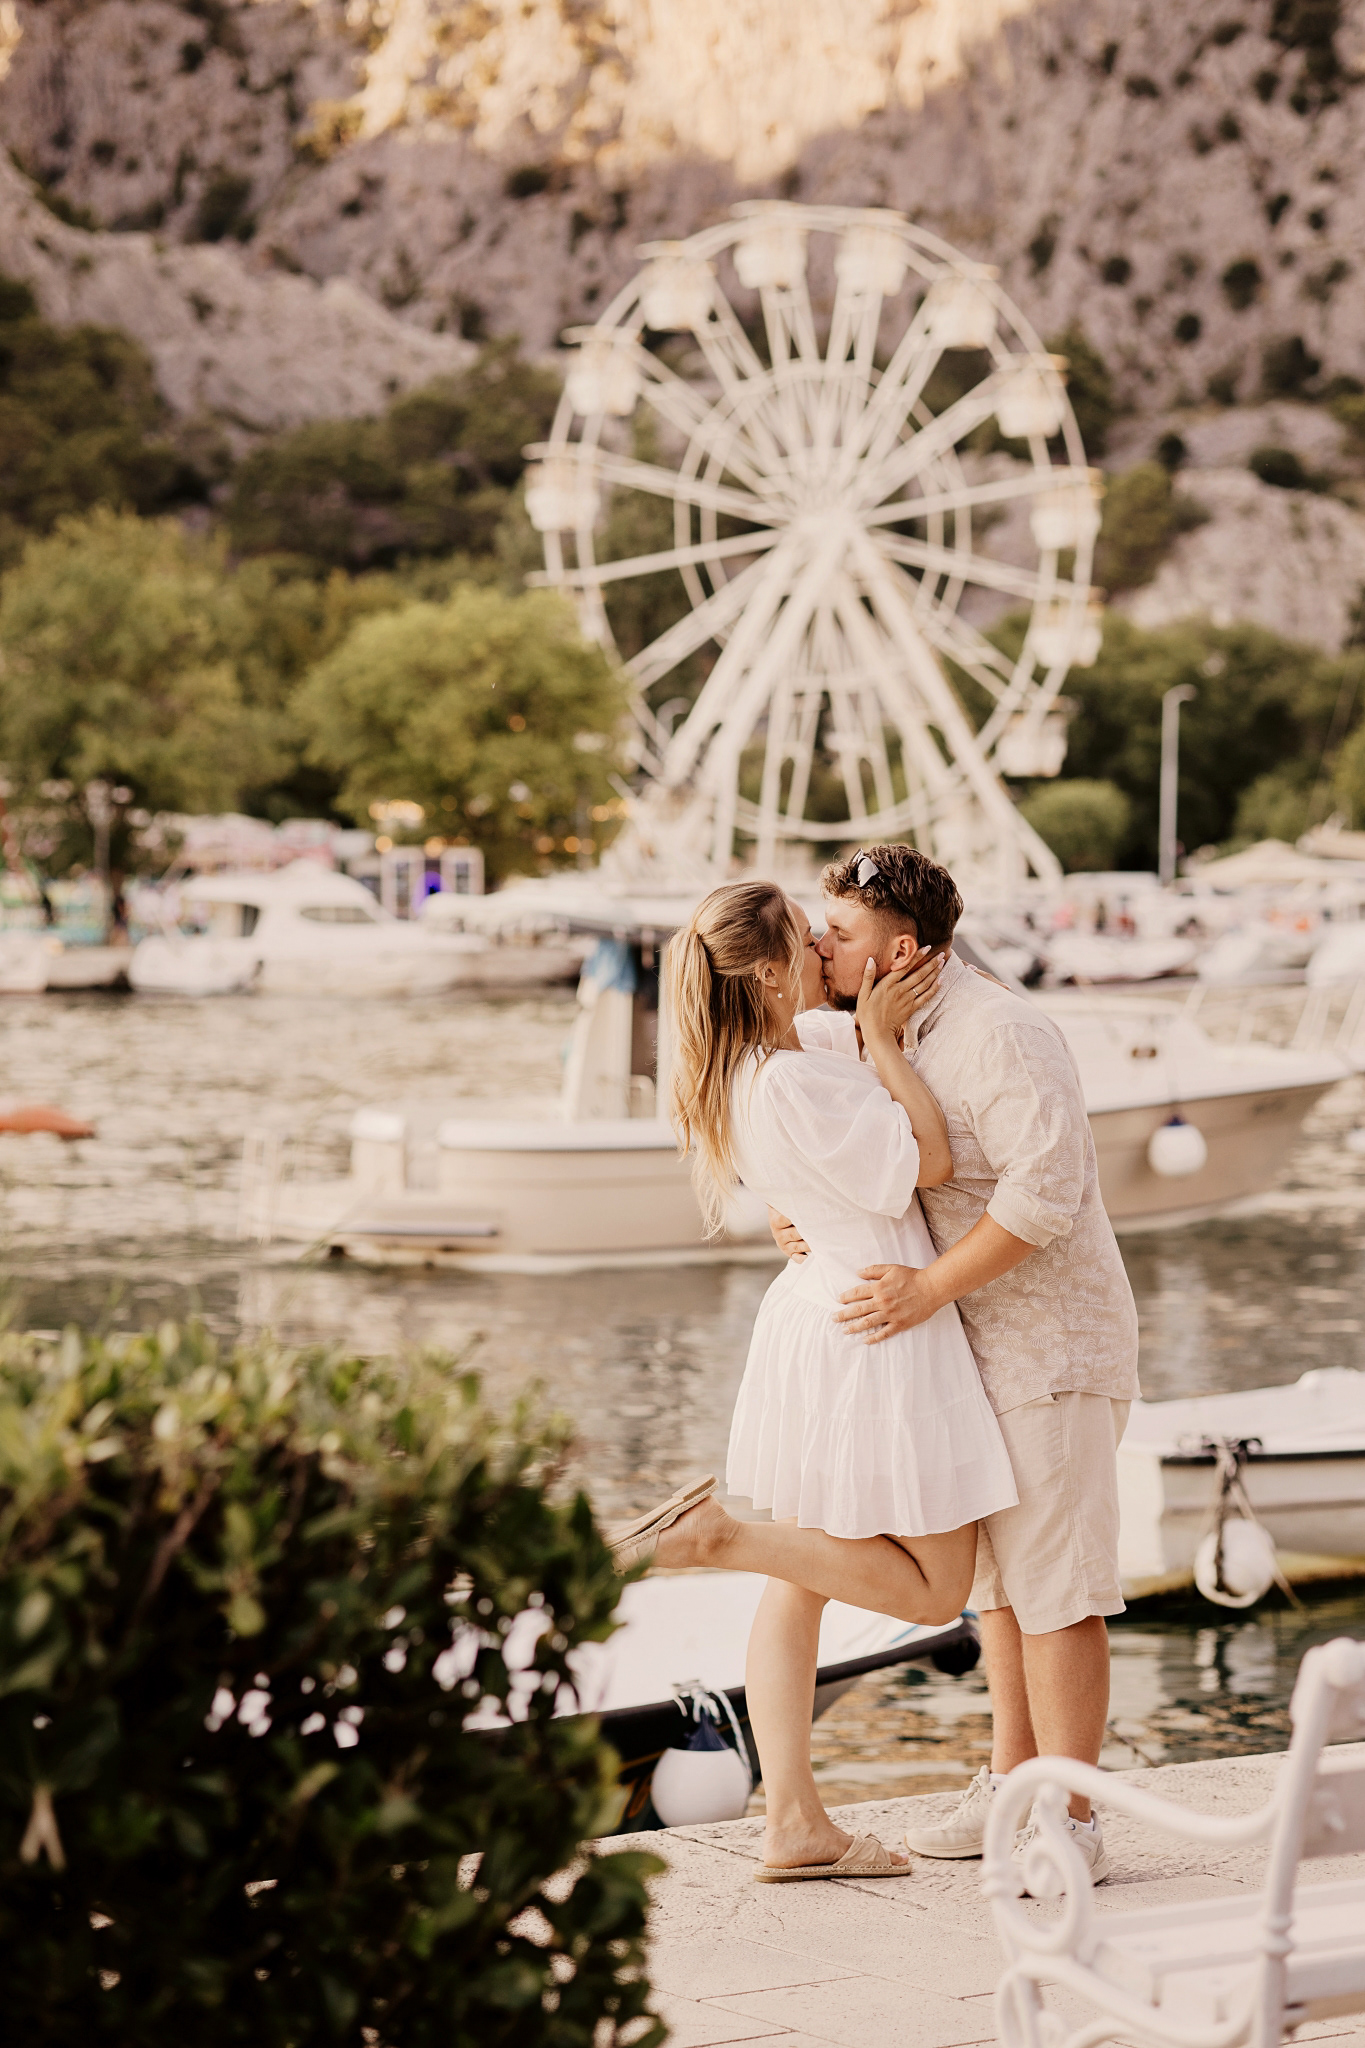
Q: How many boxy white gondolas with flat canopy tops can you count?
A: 10